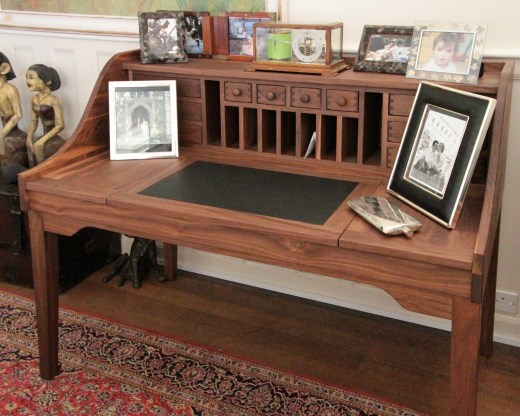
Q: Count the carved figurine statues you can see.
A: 2